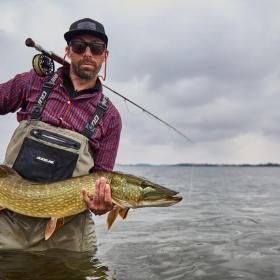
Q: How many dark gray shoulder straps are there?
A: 2